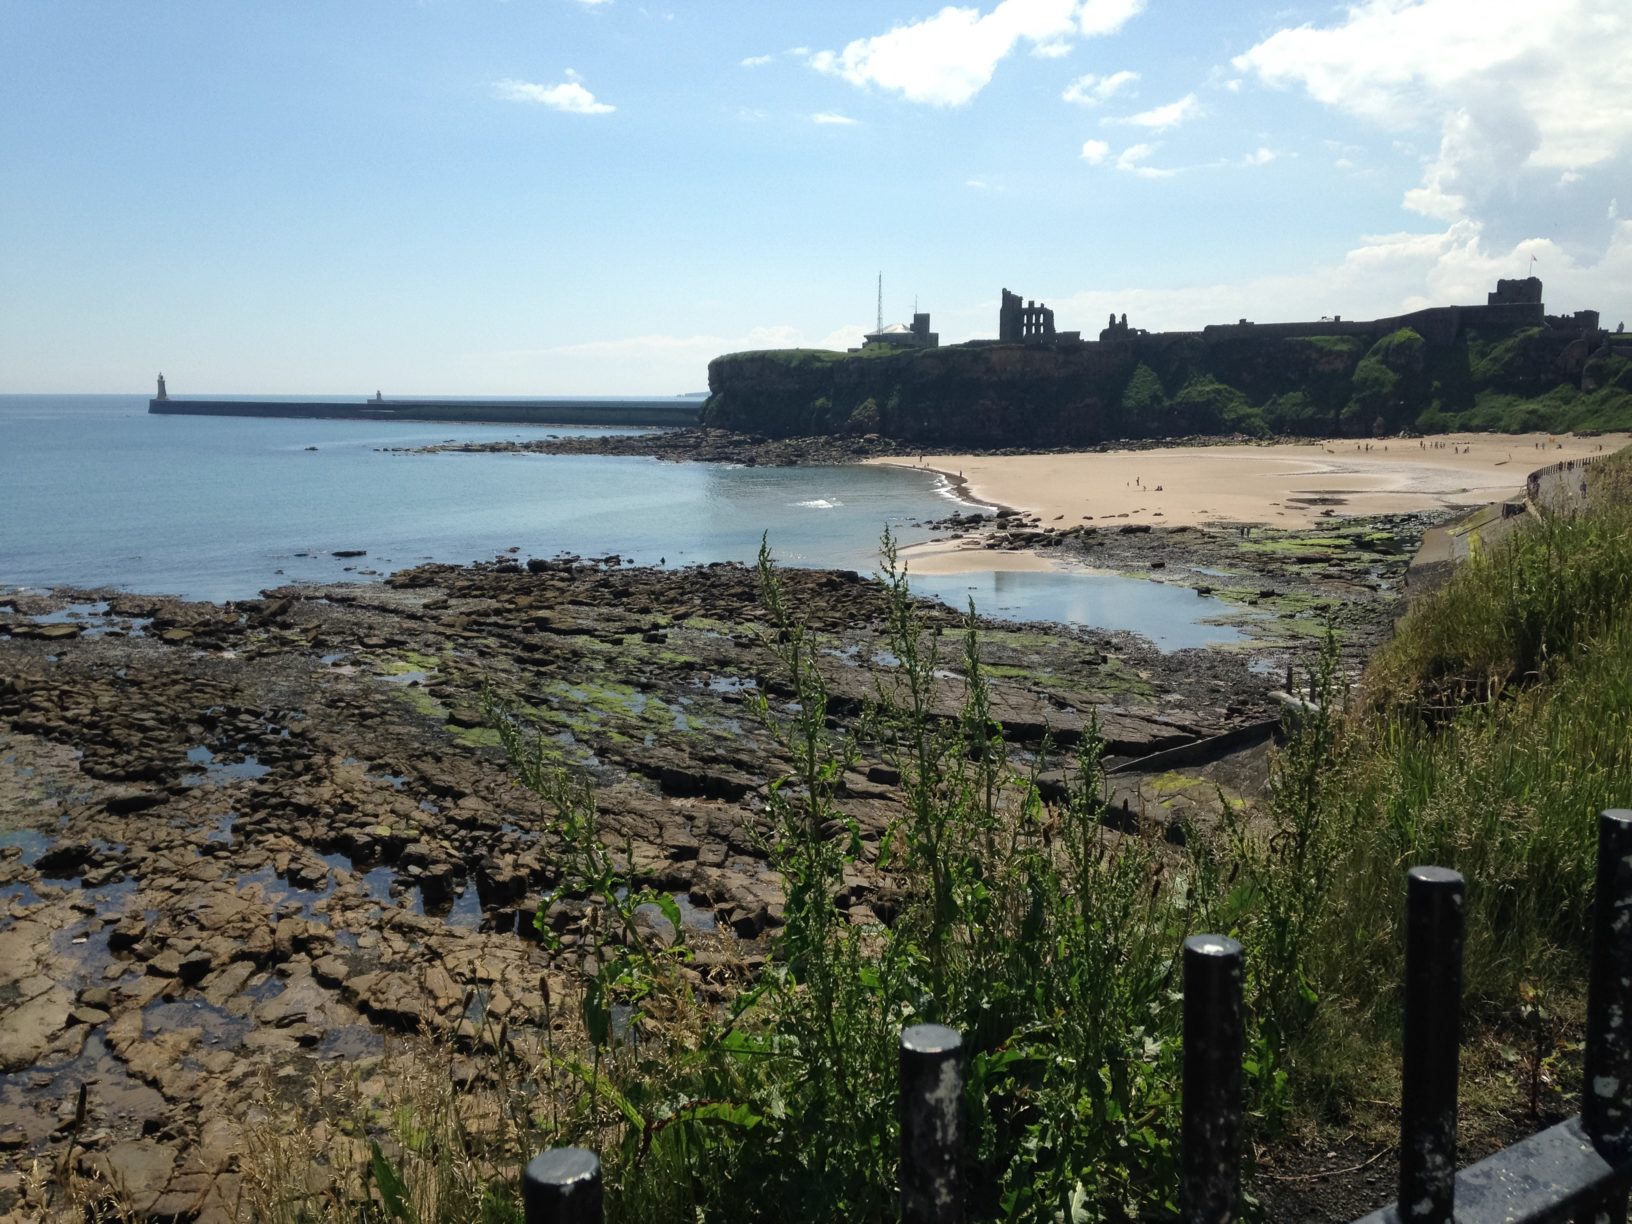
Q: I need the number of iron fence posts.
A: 5